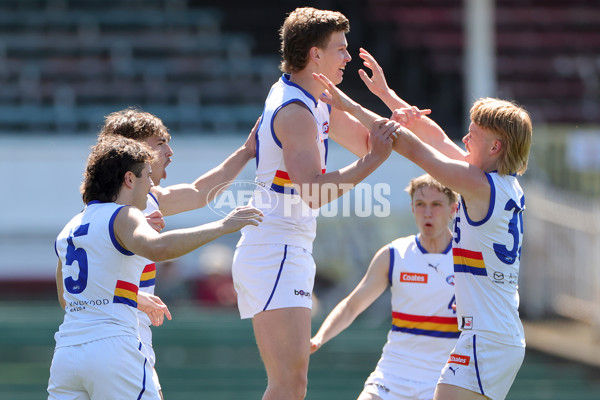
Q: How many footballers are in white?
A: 5